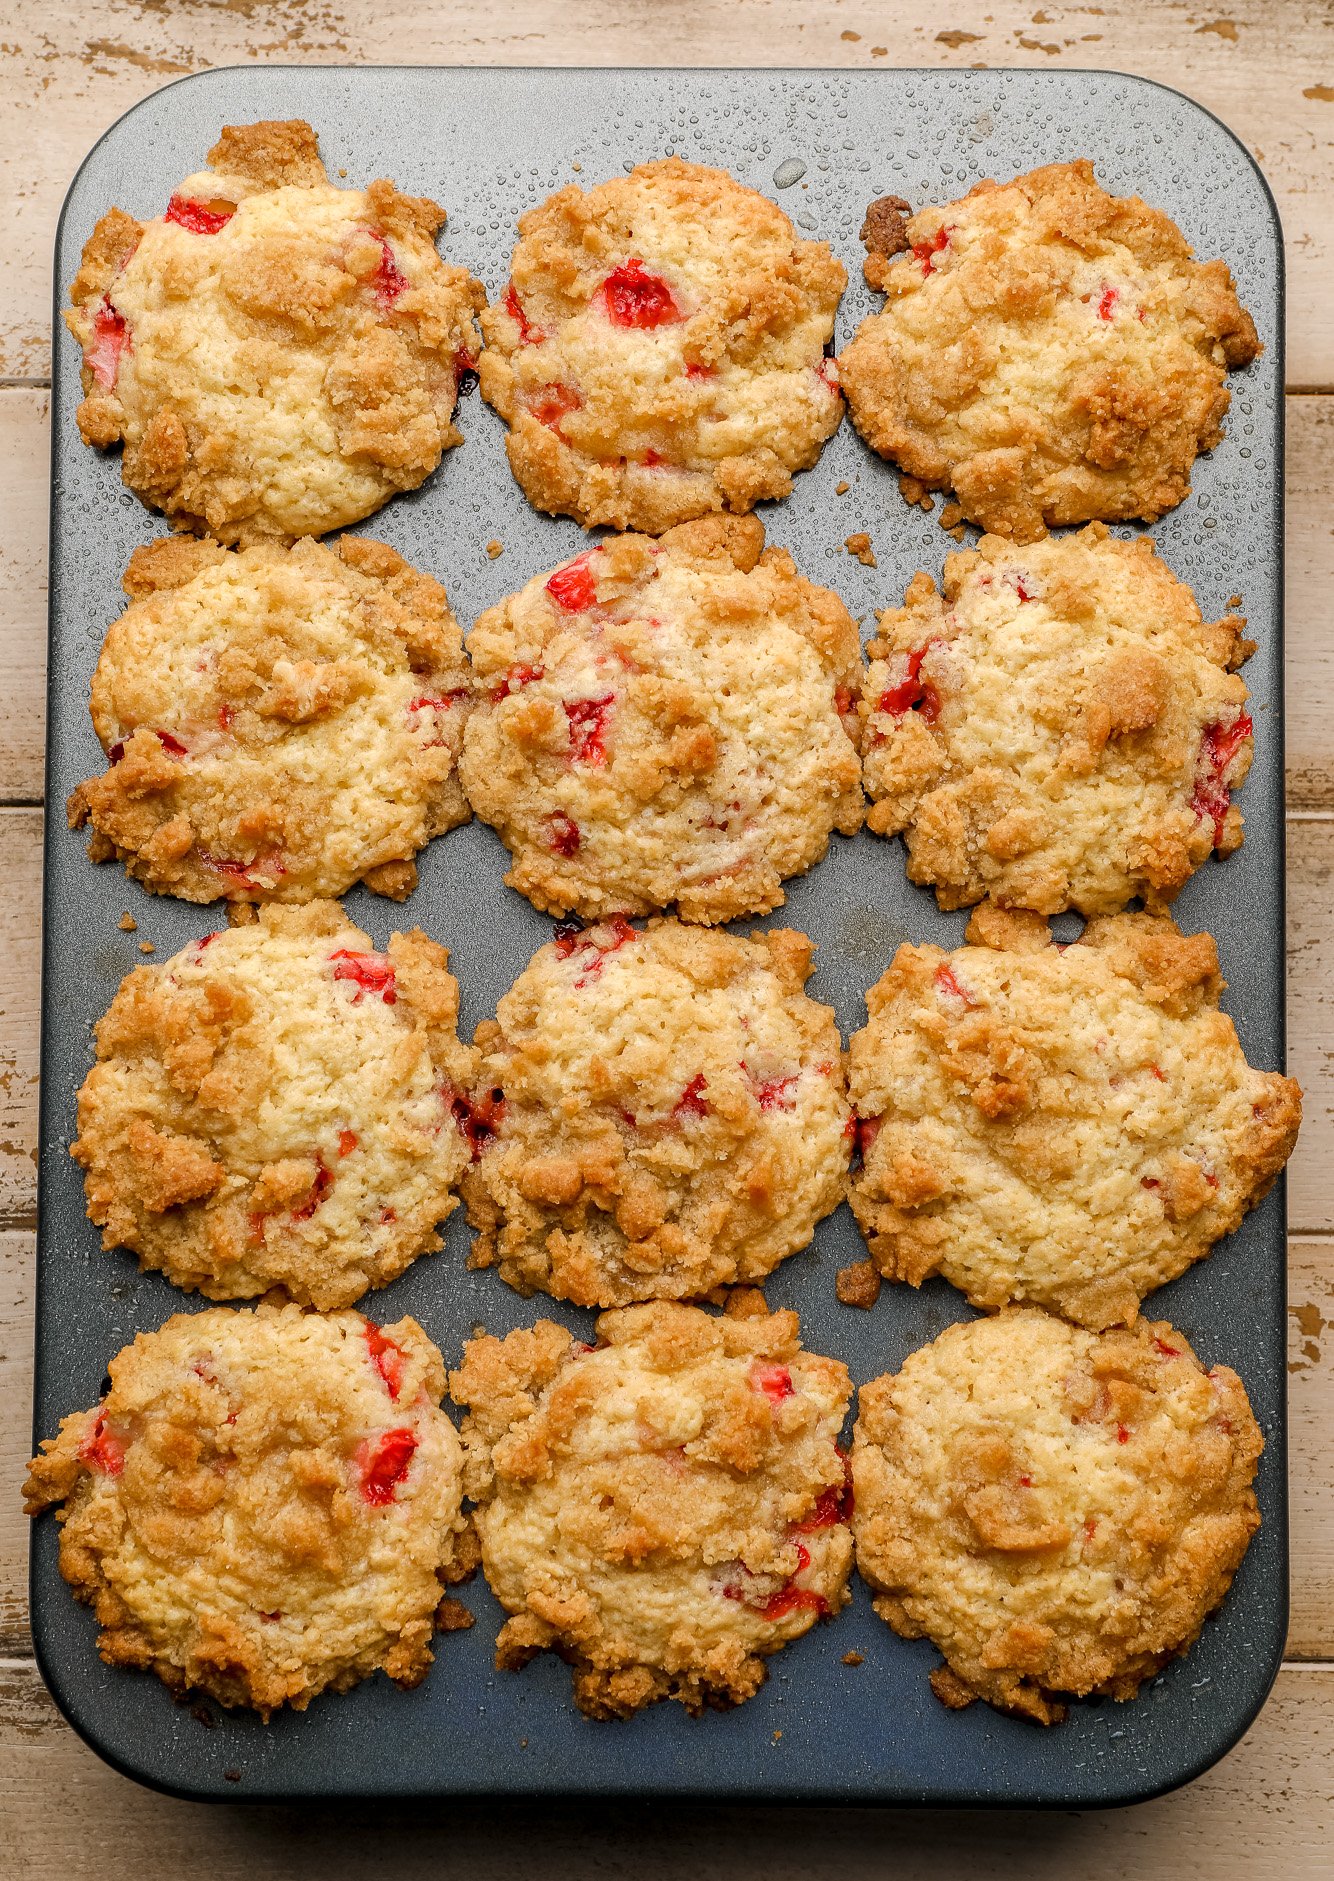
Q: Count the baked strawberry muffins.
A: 12